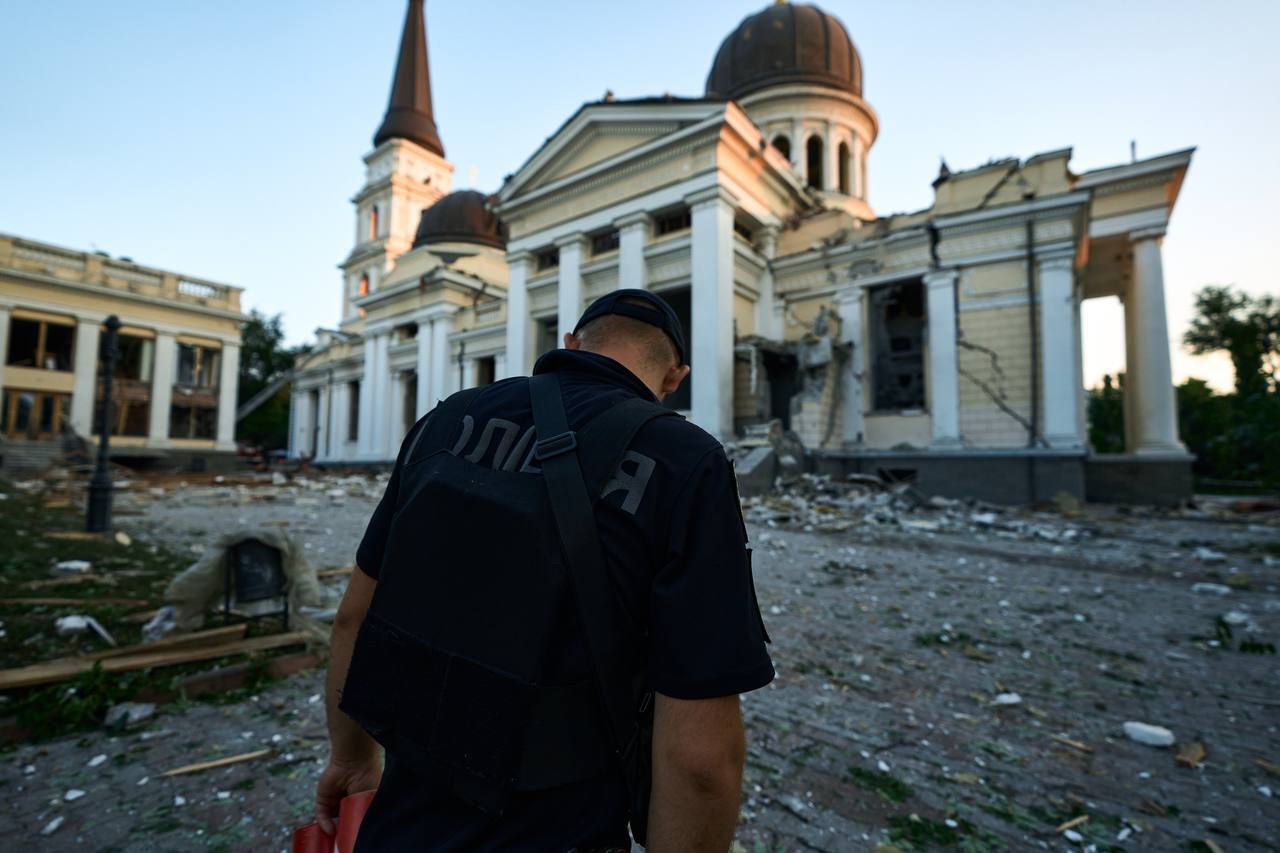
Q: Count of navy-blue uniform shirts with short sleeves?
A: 1